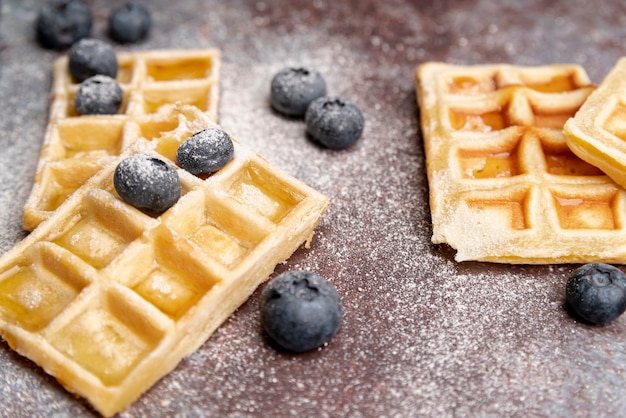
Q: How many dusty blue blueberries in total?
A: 10